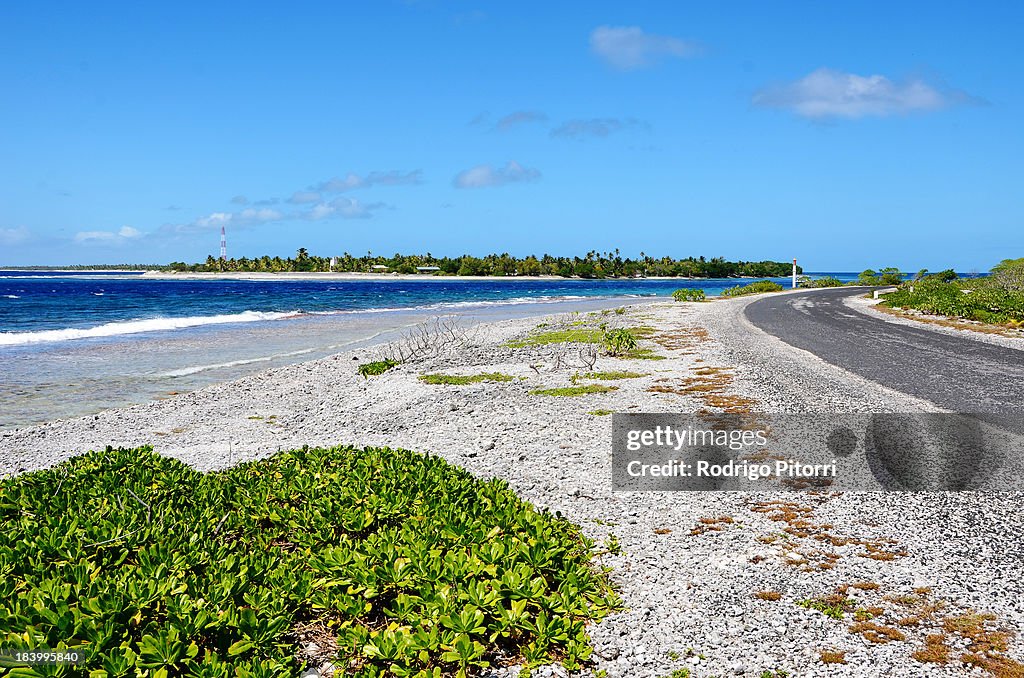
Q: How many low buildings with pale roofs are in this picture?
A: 2